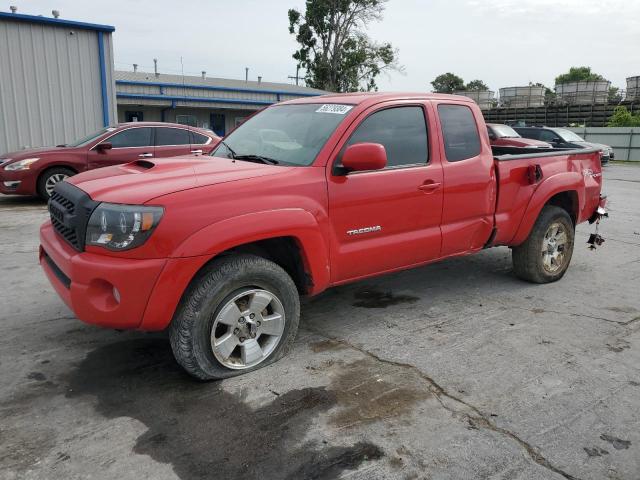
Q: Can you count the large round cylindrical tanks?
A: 4